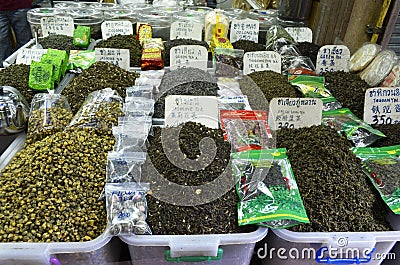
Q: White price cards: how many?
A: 13